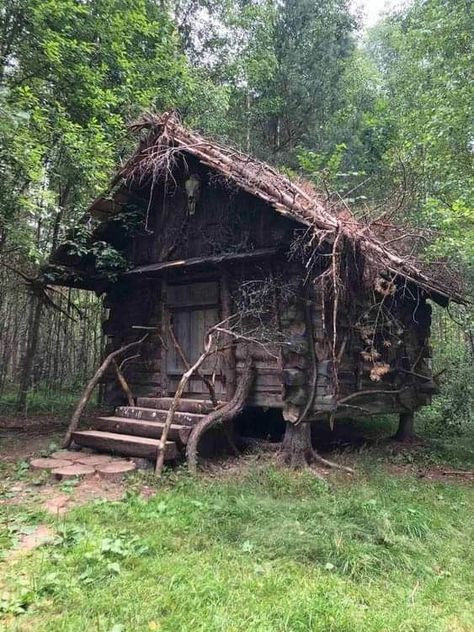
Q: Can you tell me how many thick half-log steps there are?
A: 4